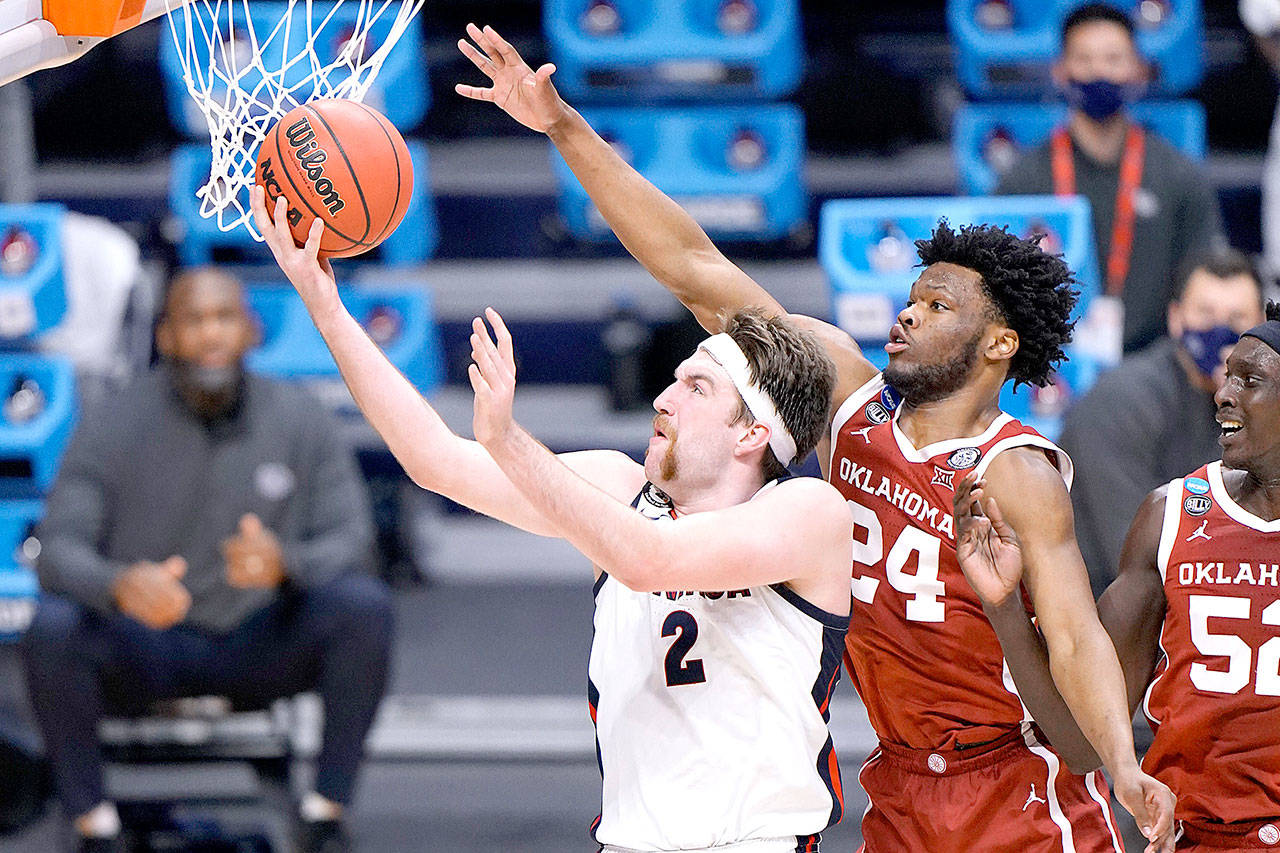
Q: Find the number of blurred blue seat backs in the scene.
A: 12